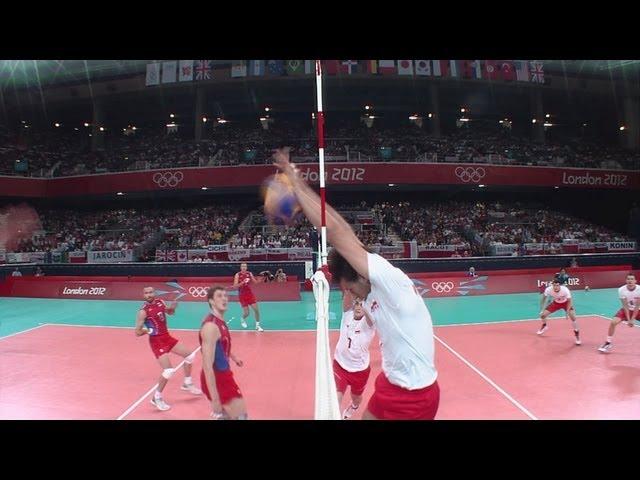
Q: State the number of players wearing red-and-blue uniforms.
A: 3